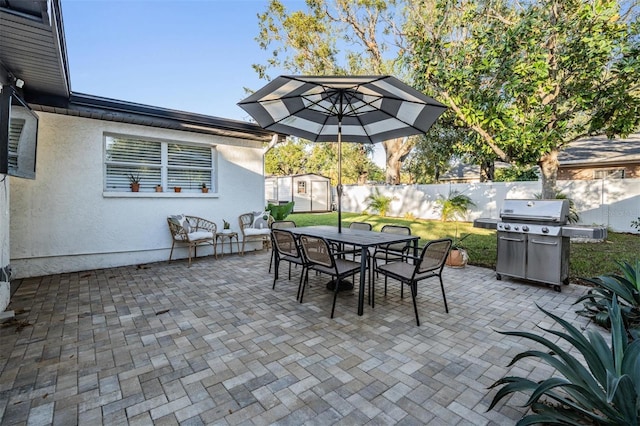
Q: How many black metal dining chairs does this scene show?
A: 6